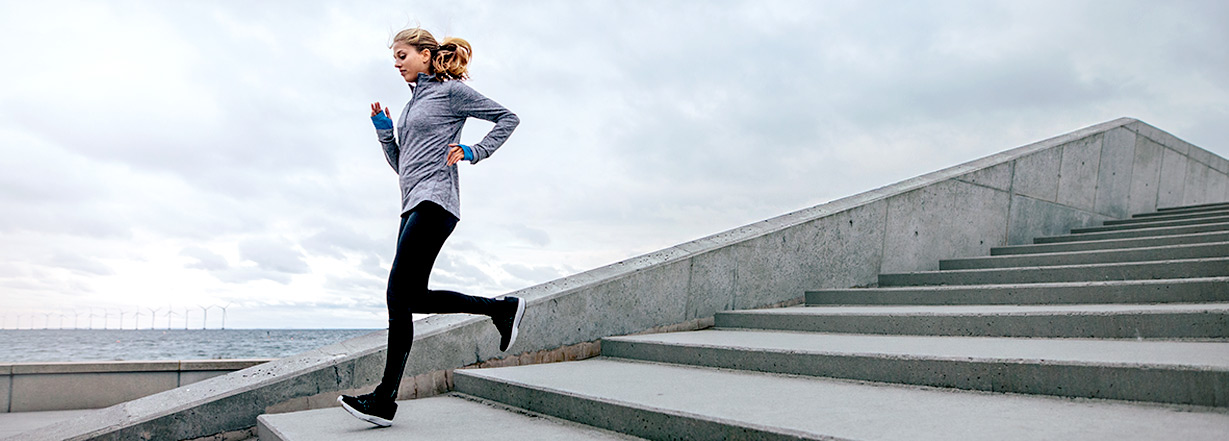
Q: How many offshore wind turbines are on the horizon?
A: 15